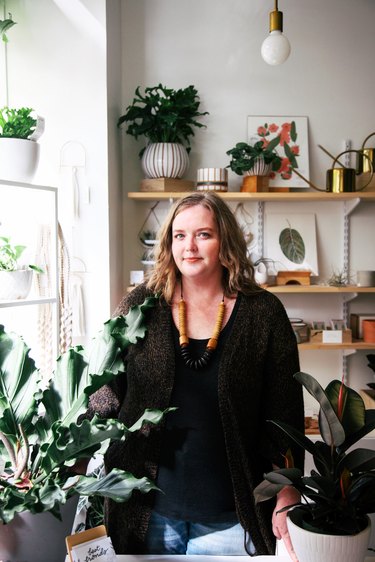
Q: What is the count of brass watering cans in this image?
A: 2